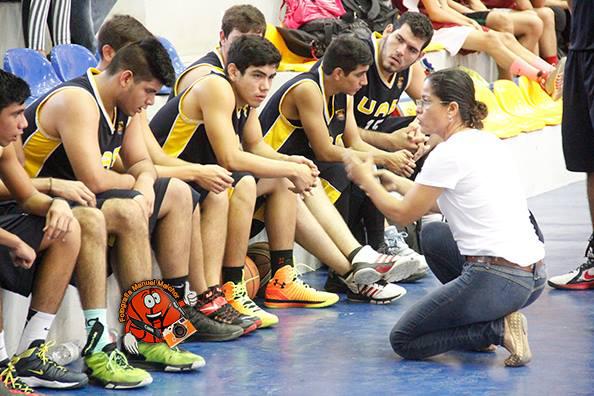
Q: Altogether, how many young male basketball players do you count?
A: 7